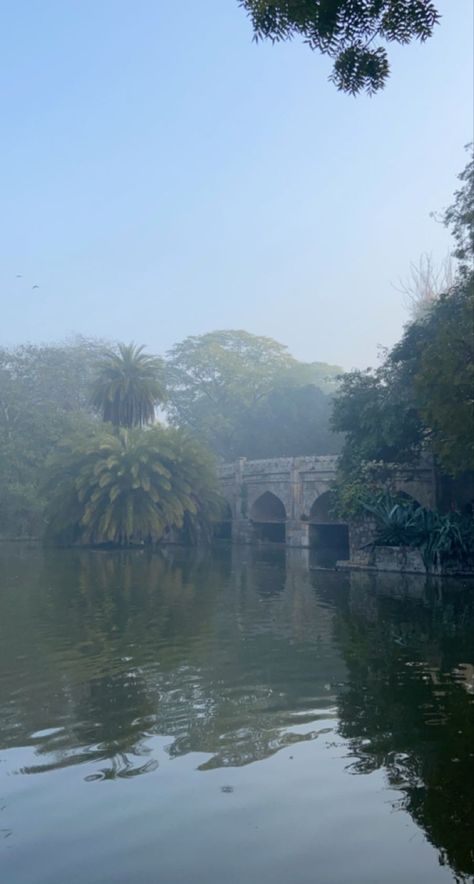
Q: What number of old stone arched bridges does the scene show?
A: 1